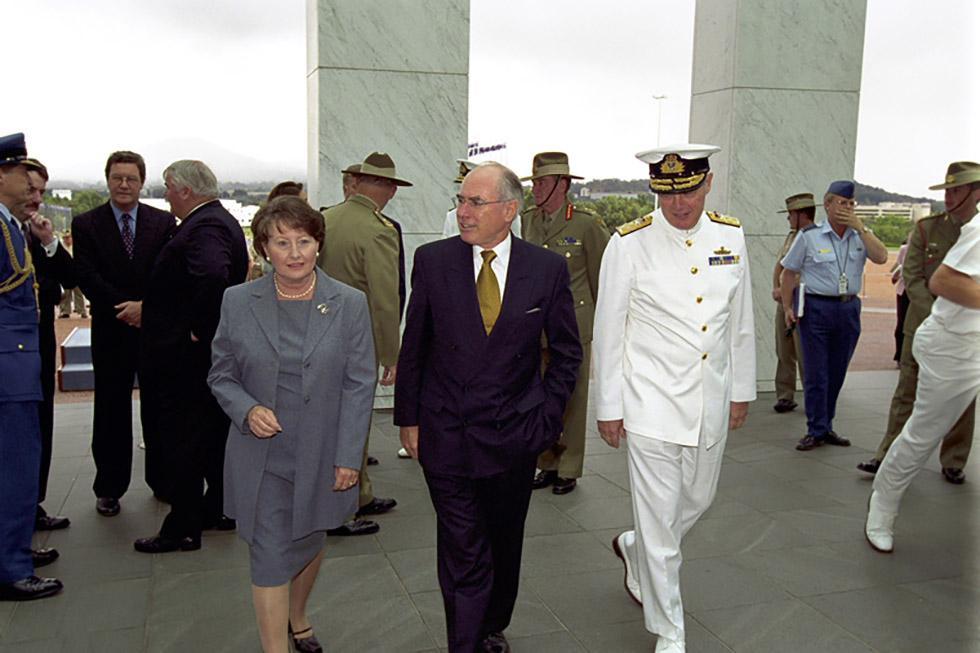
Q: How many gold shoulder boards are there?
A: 2